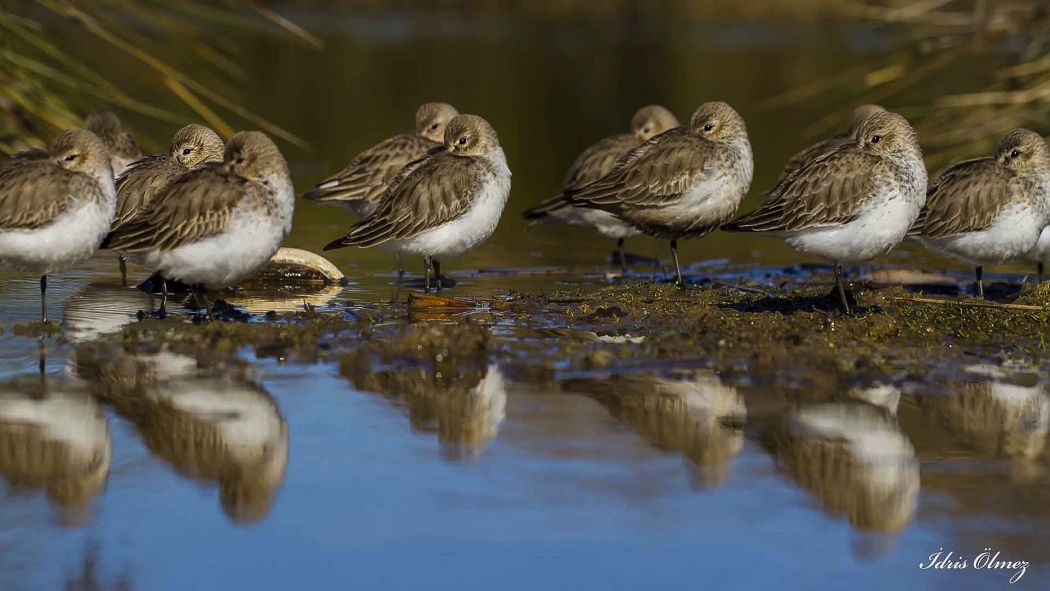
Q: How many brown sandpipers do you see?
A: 11